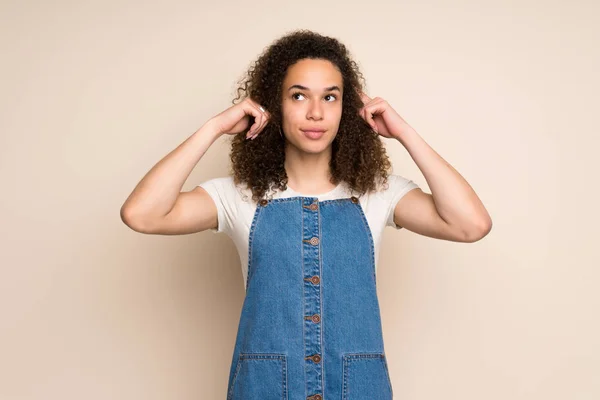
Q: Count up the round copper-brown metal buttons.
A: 8